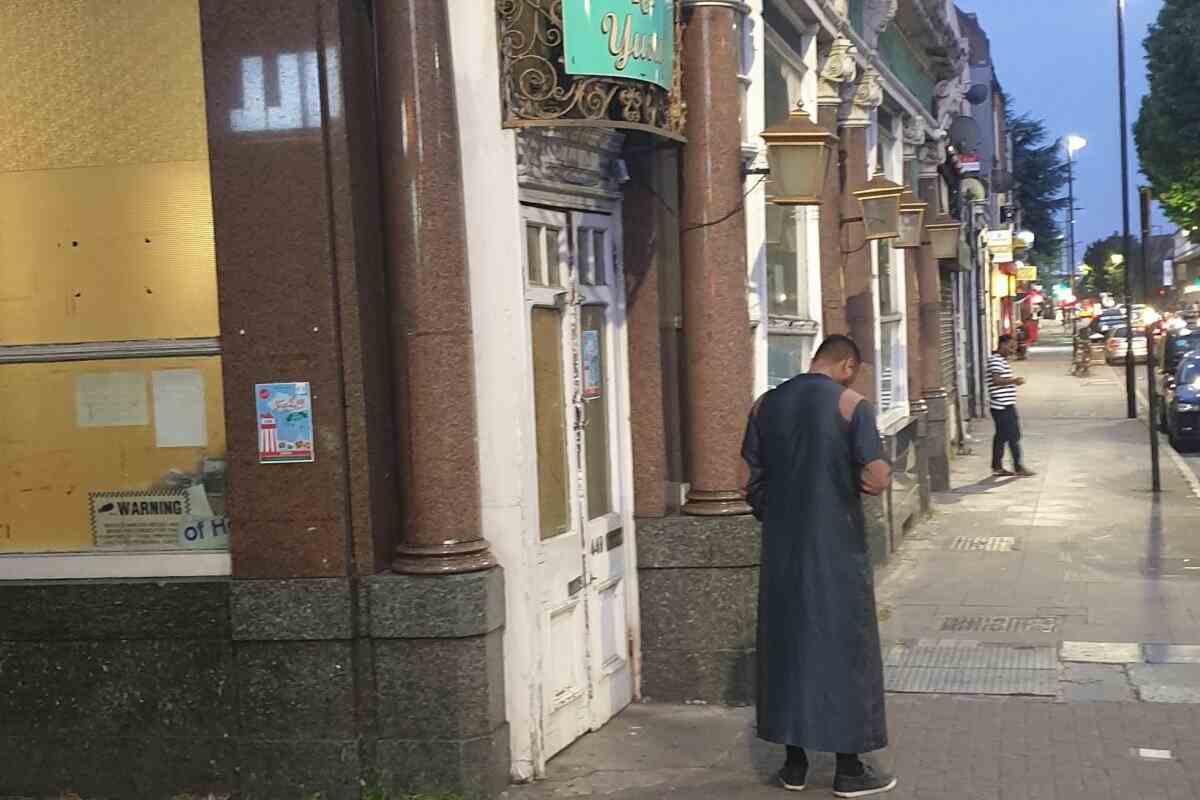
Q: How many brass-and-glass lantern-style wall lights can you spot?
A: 4